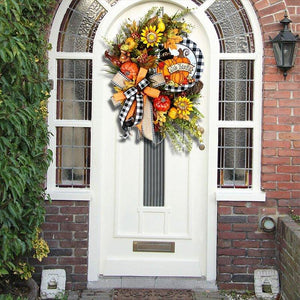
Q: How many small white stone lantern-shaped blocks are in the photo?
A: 2